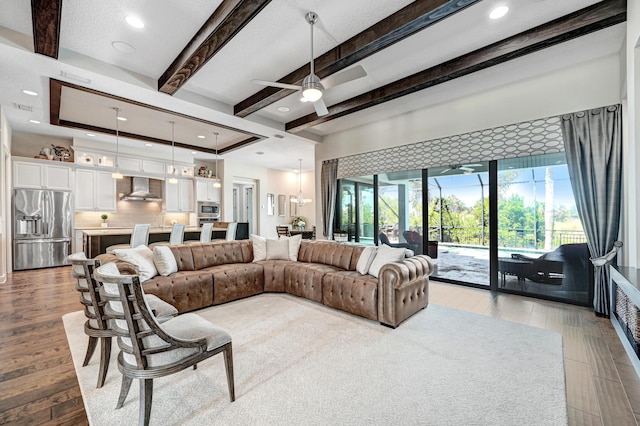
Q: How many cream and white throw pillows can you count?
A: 7